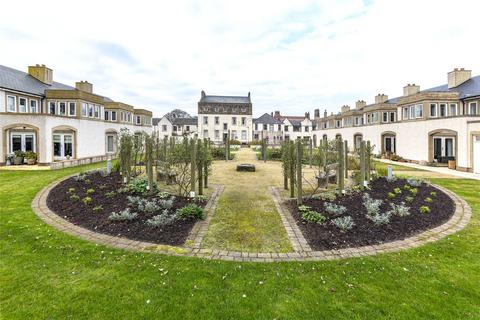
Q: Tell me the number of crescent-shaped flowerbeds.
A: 2